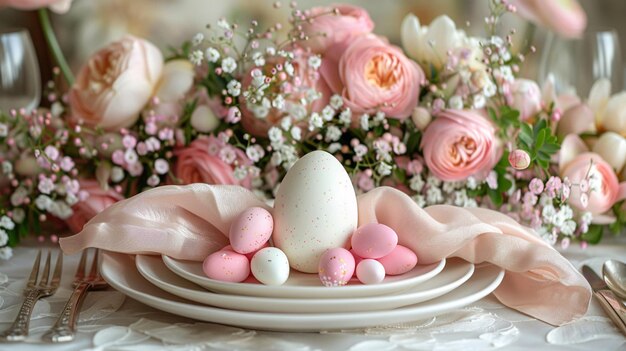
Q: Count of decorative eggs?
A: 8